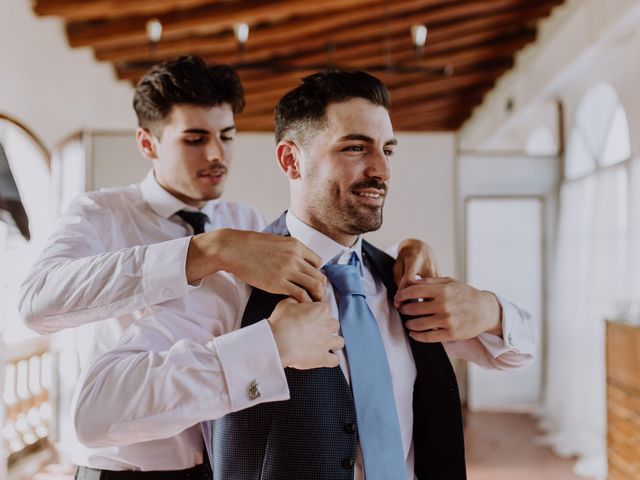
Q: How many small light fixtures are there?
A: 3